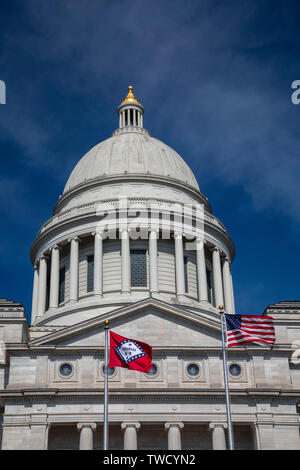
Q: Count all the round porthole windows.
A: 5